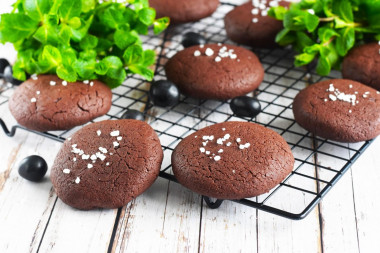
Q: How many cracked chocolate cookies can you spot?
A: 8